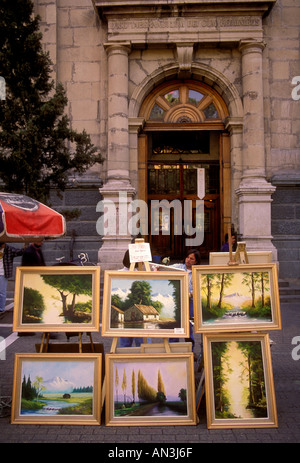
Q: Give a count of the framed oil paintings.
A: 6